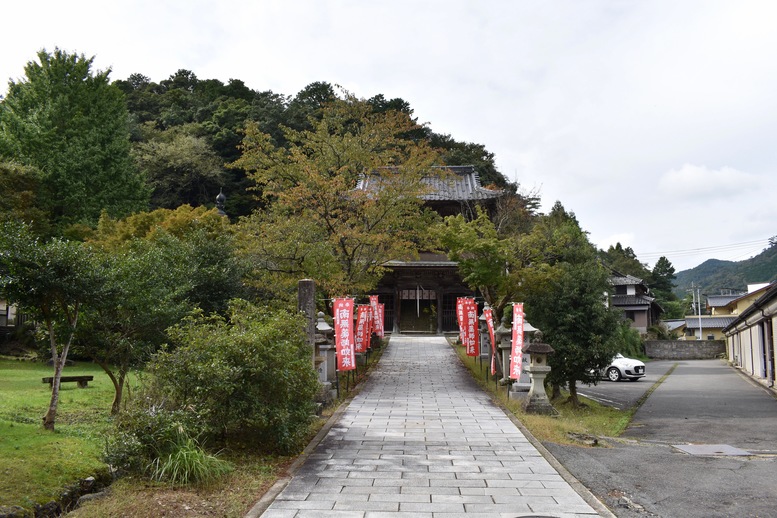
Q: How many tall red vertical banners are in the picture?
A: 10